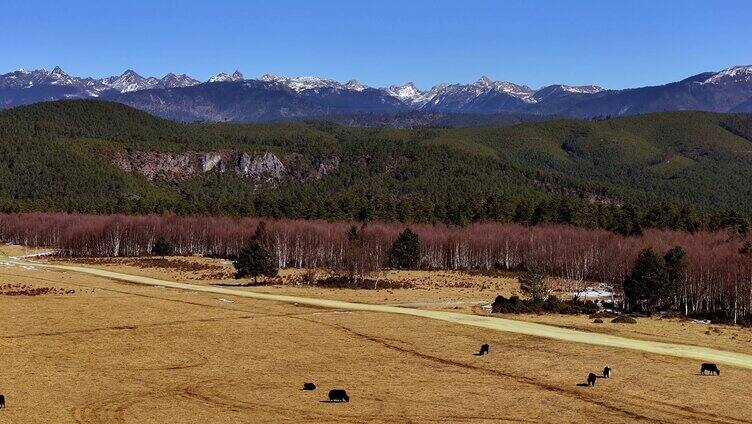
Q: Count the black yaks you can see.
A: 7